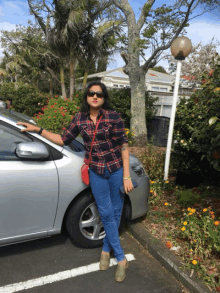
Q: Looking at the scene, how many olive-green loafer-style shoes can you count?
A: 2